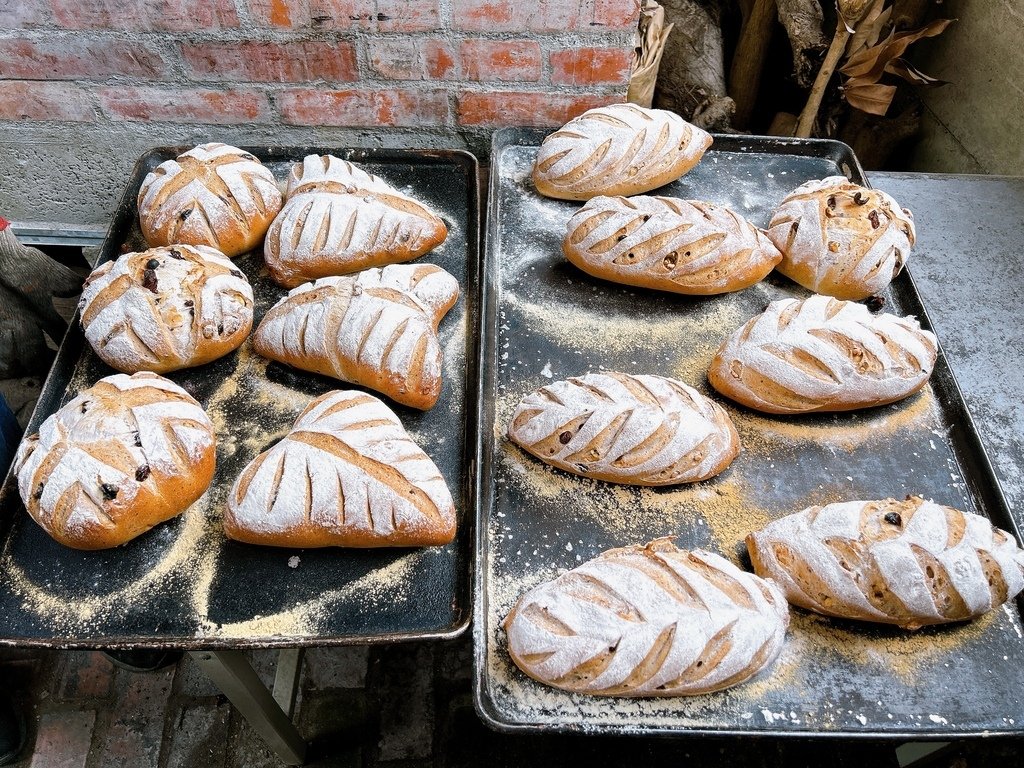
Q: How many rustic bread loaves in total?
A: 13